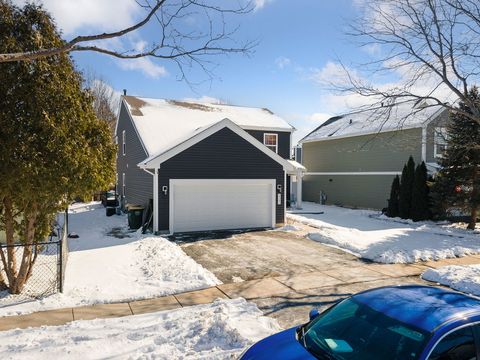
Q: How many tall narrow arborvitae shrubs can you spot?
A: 3